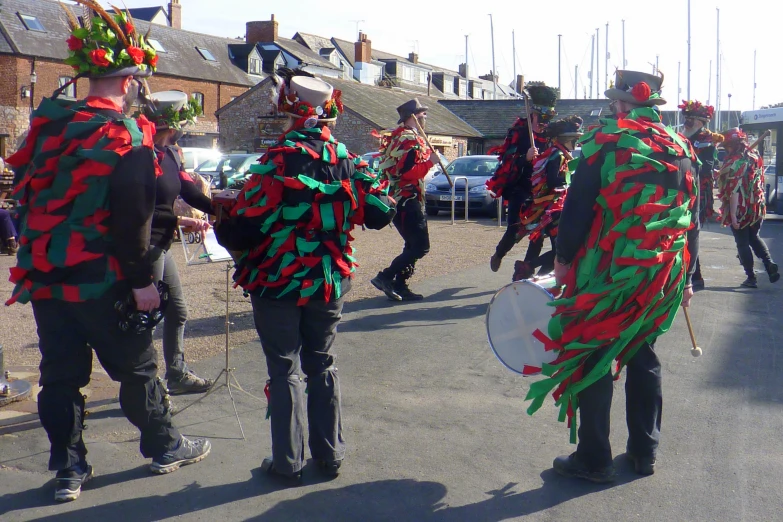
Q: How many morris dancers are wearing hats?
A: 9